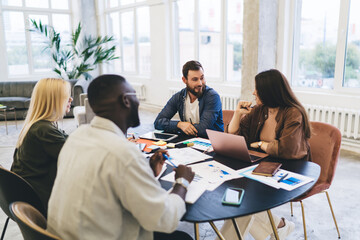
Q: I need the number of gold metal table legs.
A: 4